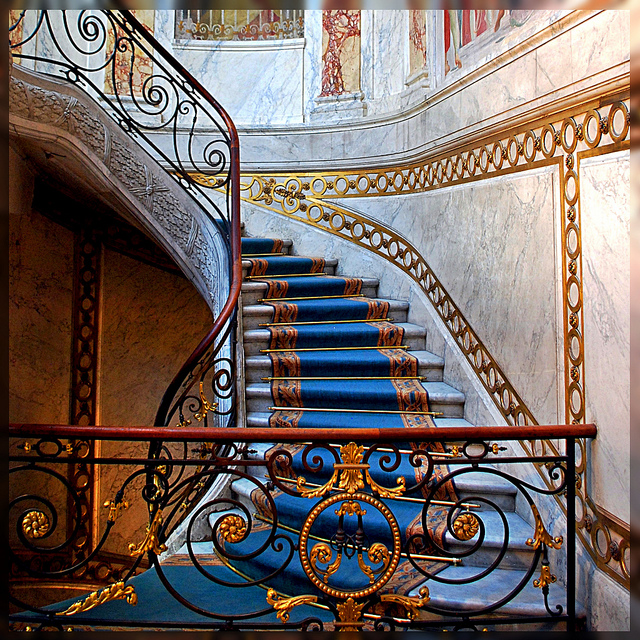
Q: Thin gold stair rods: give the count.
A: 11